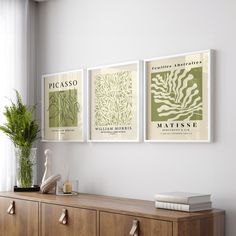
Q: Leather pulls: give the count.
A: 3